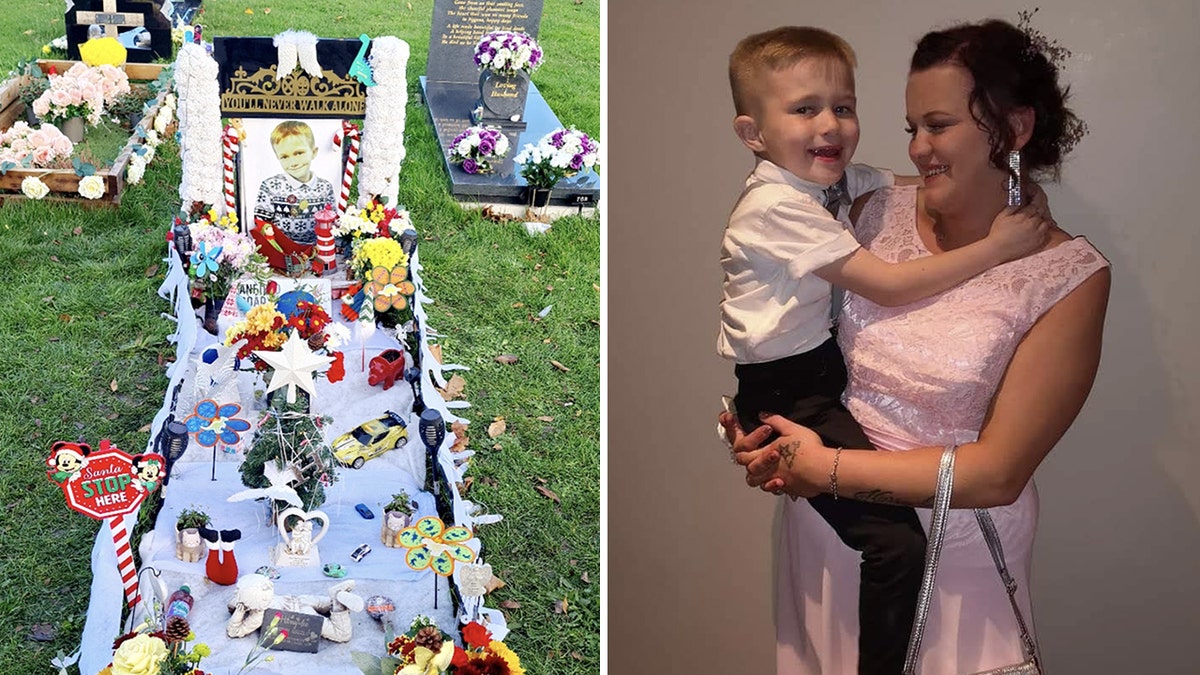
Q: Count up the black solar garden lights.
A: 4